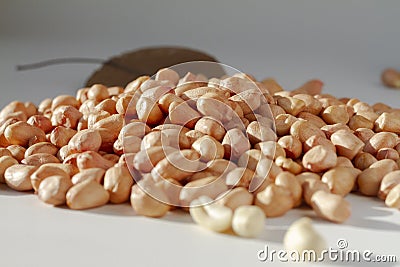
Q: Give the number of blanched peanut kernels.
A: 3